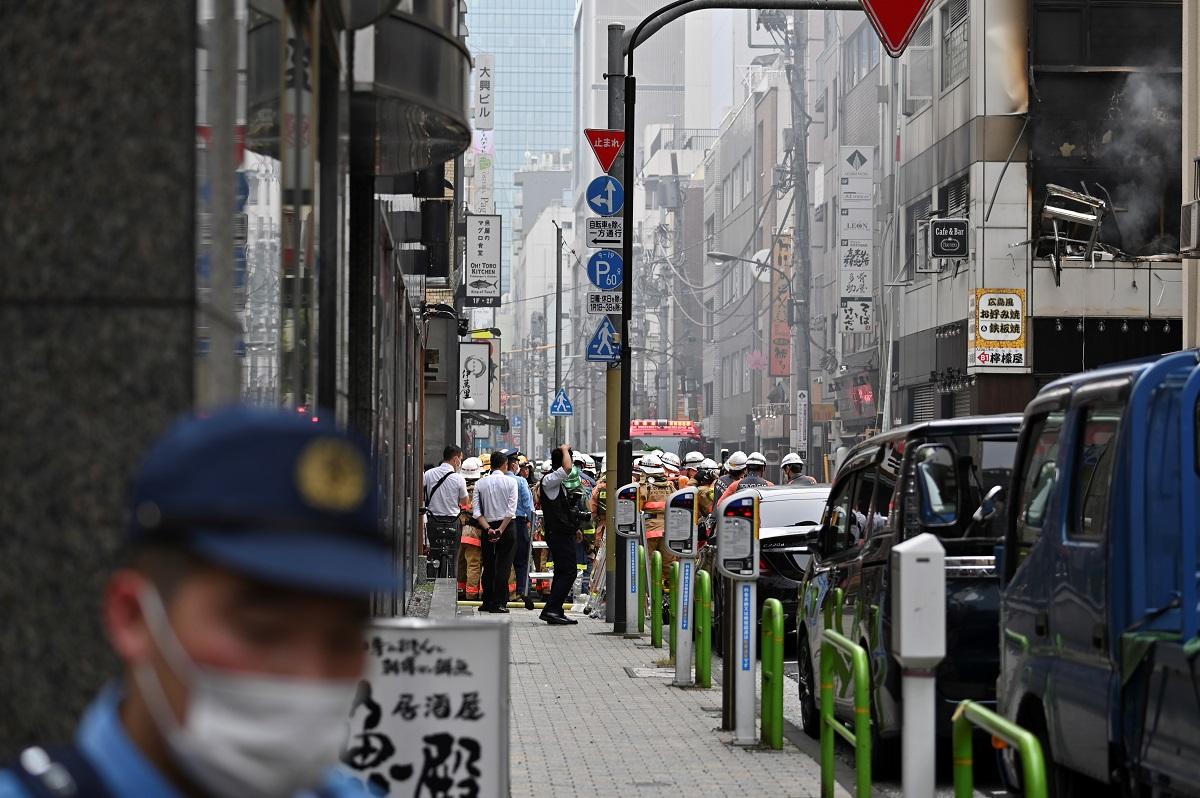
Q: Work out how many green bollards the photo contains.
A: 7